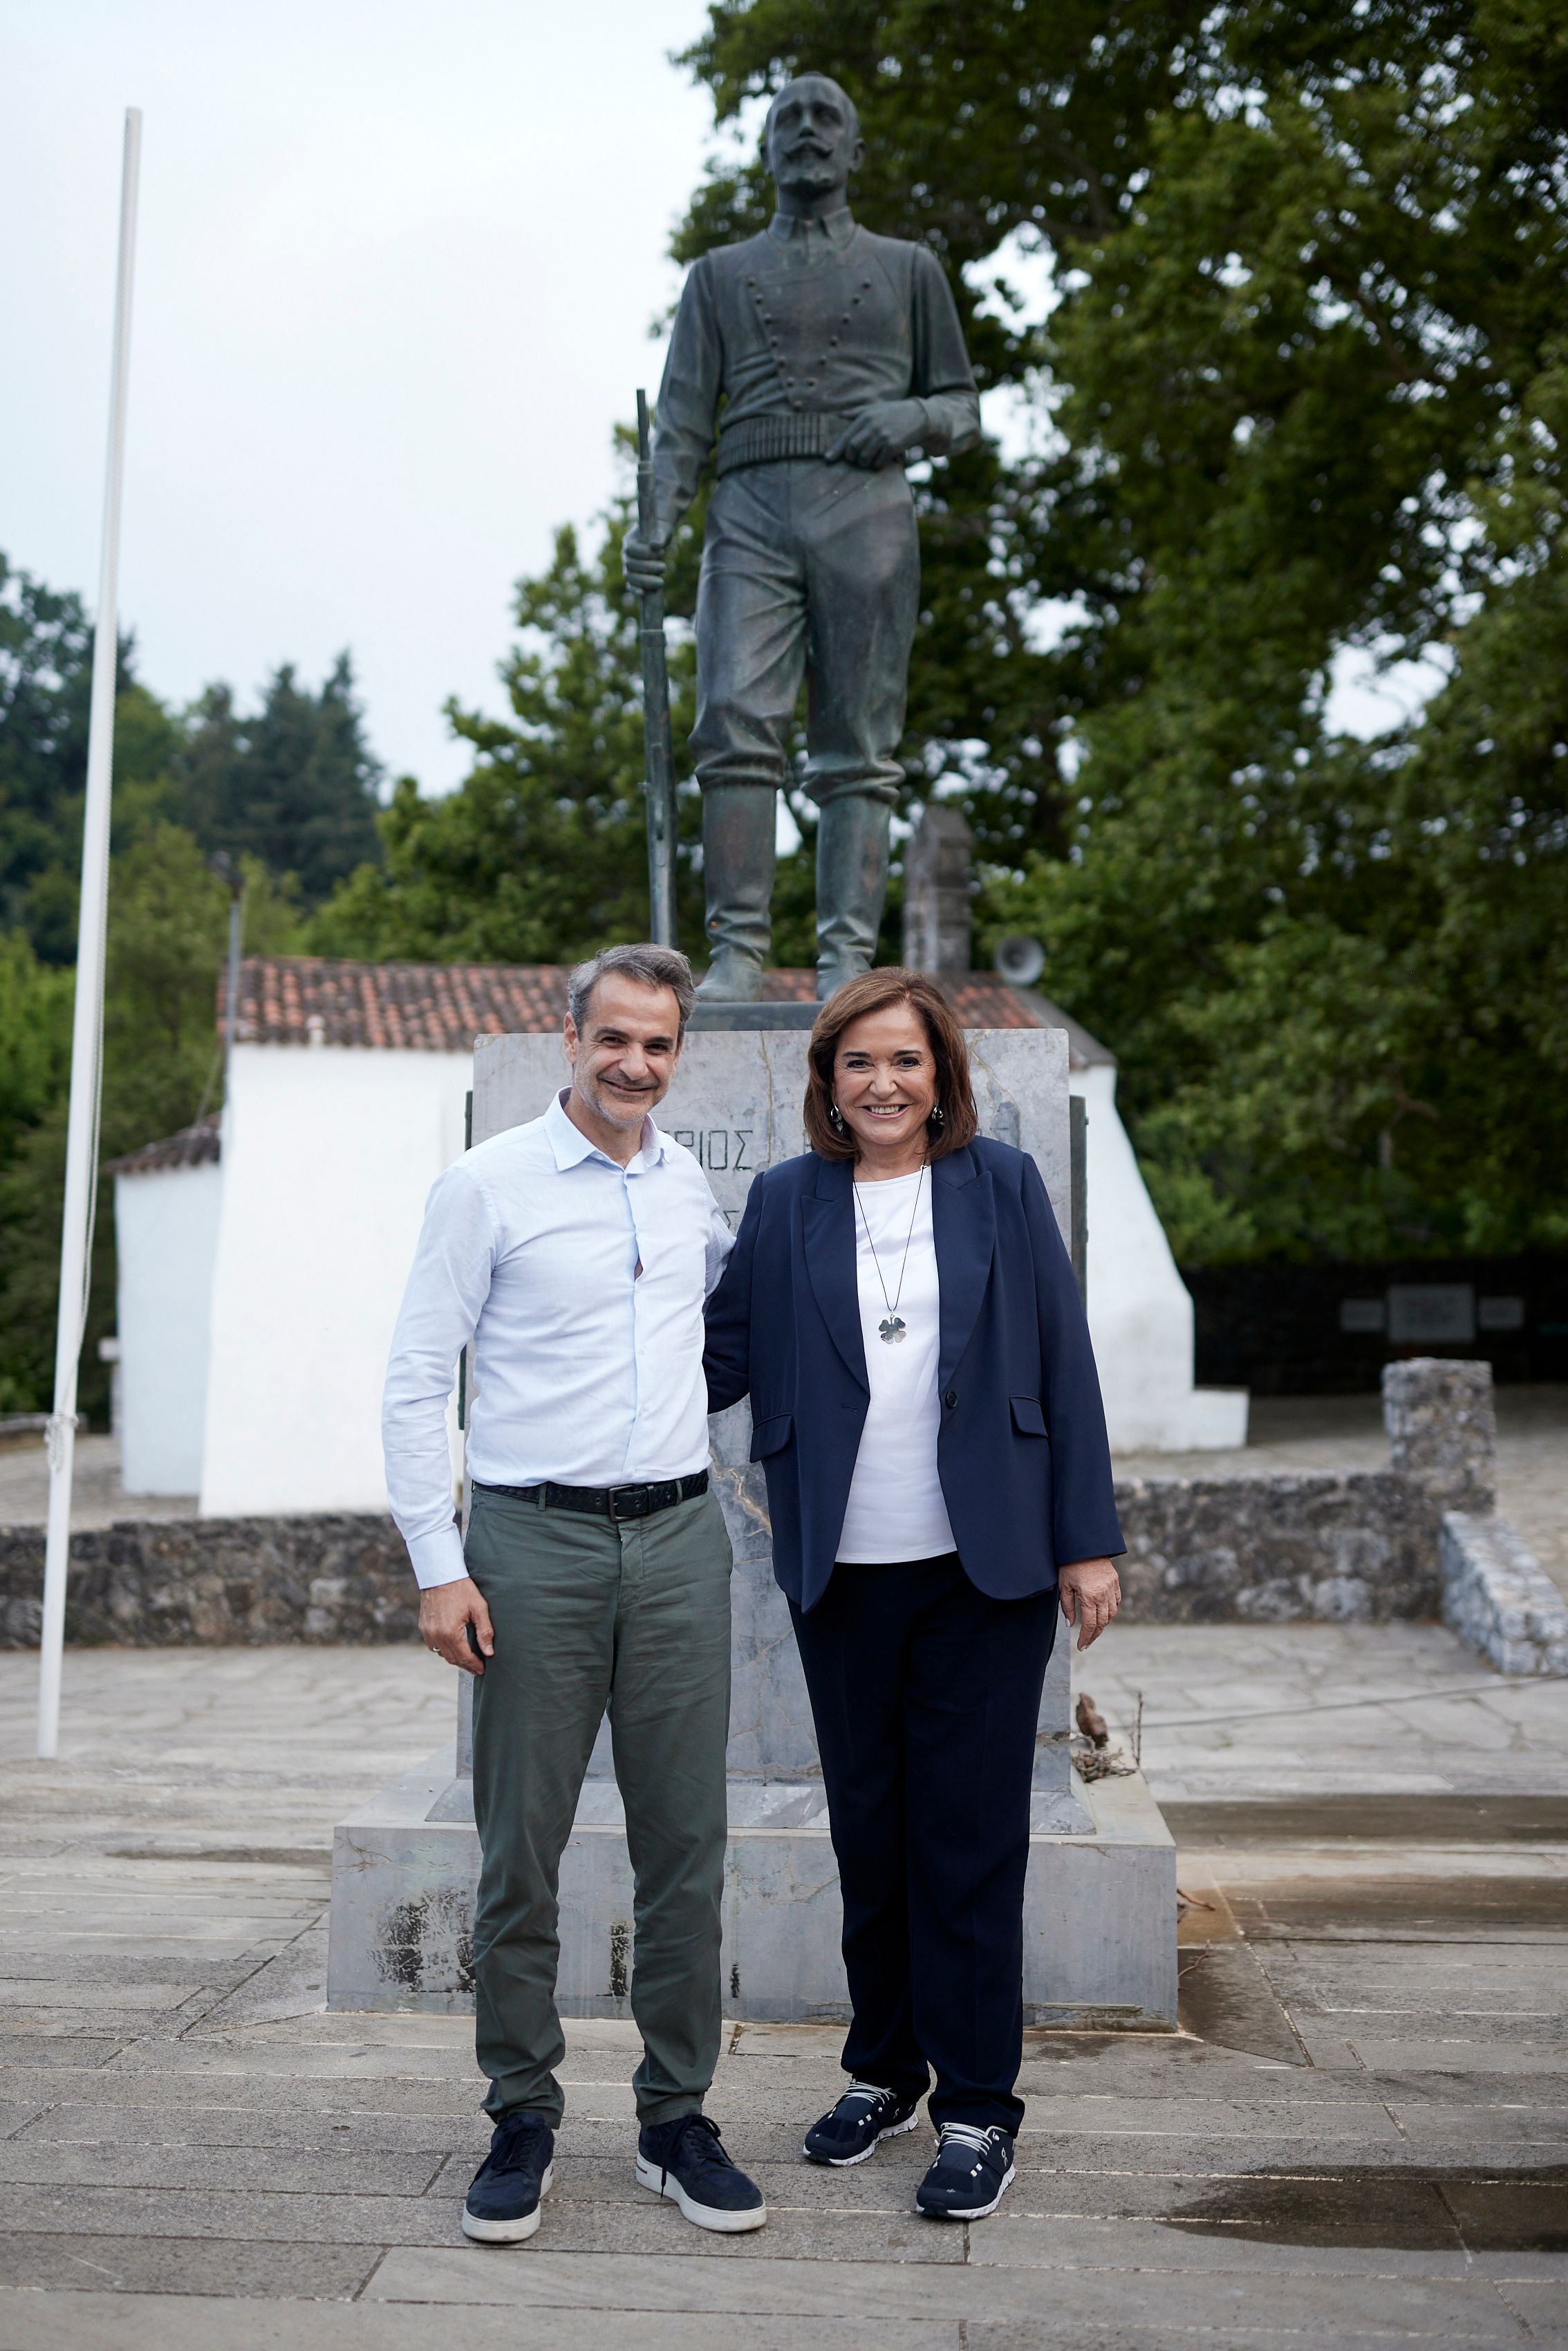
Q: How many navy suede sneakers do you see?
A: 2